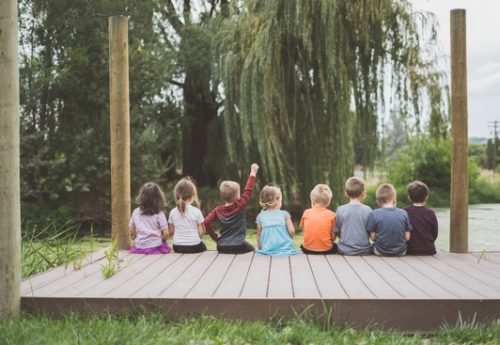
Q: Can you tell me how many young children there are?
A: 8